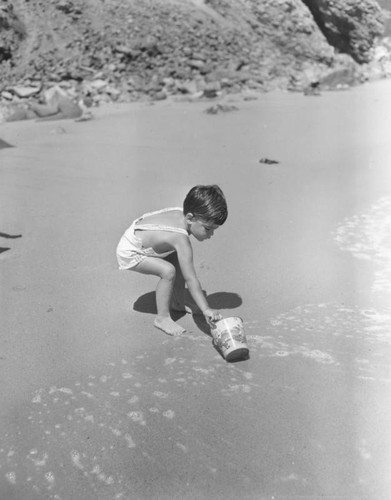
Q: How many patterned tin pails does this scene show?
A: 1